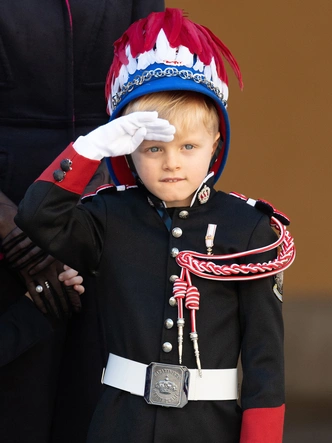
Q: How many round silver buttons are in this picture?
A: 7